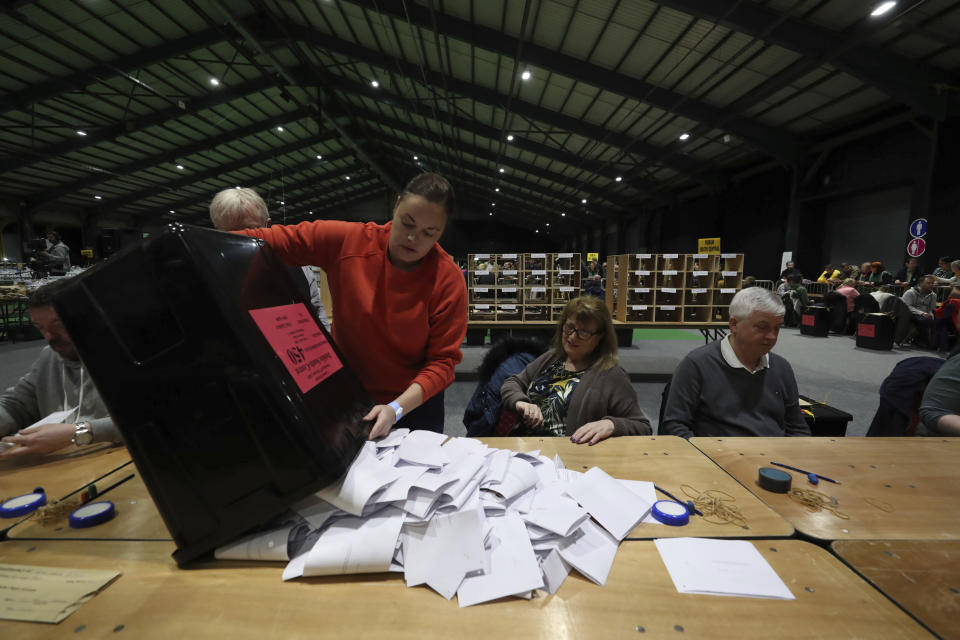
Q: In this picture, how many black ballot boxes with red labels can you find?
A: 3